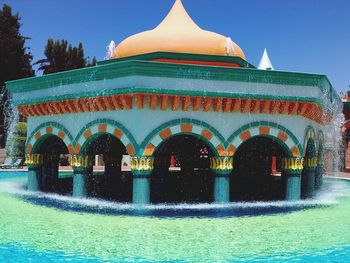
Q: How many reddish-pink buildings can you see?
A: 1